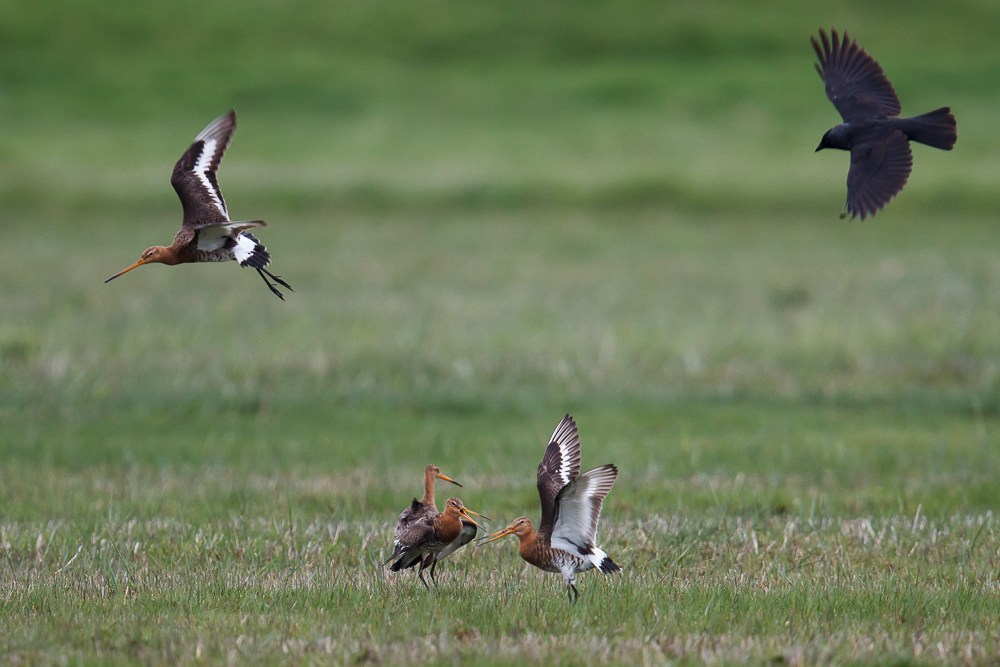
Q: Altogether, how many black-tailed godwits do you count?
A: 4